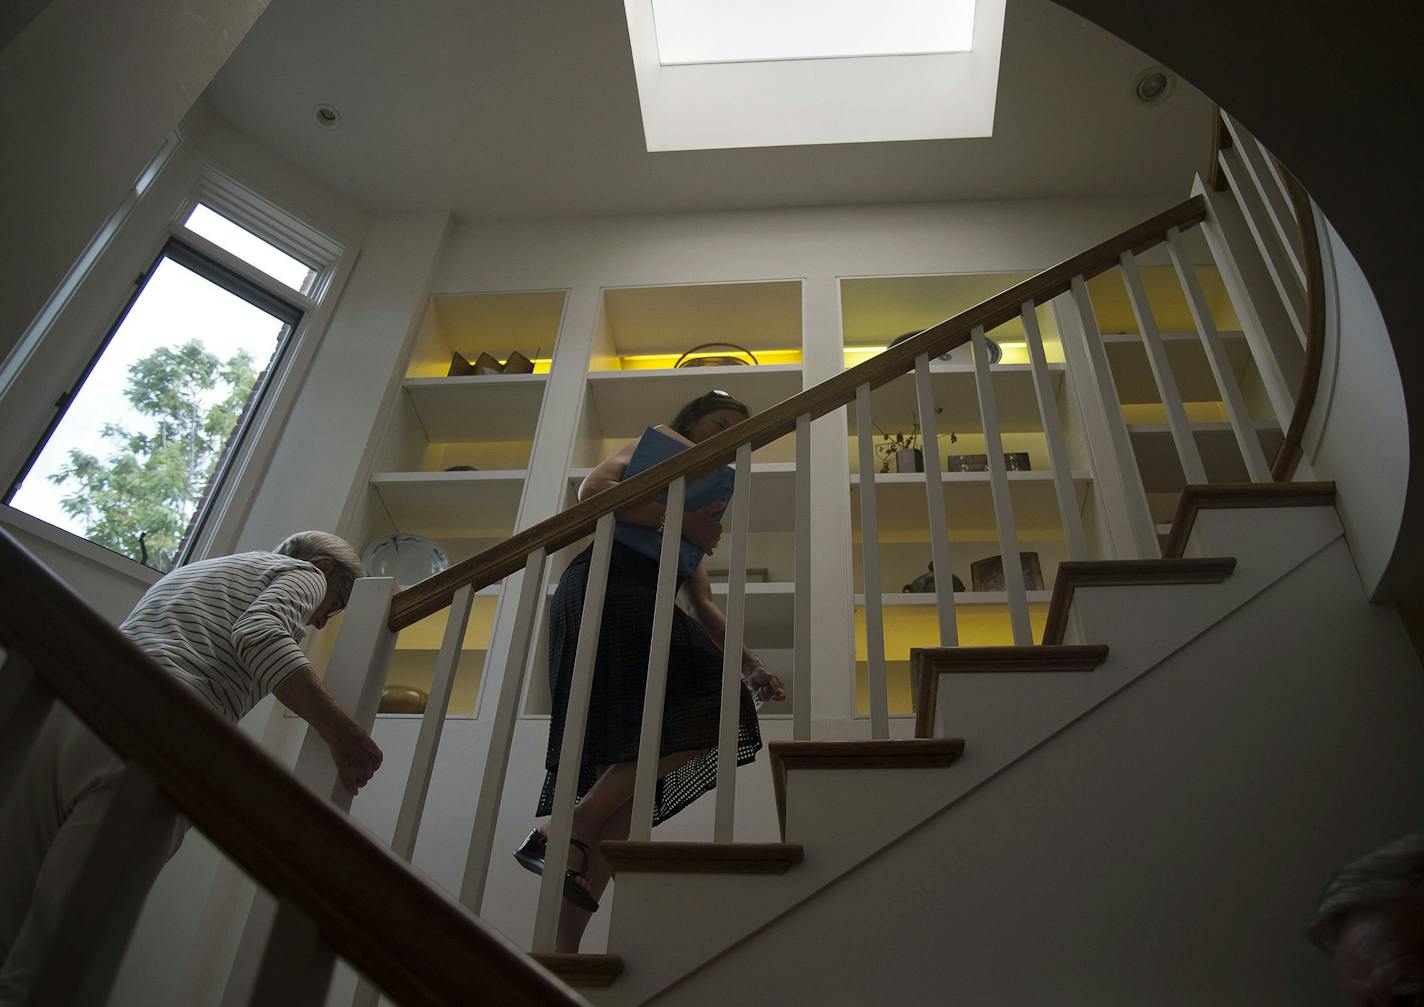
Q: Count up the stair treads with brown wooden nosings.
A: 6